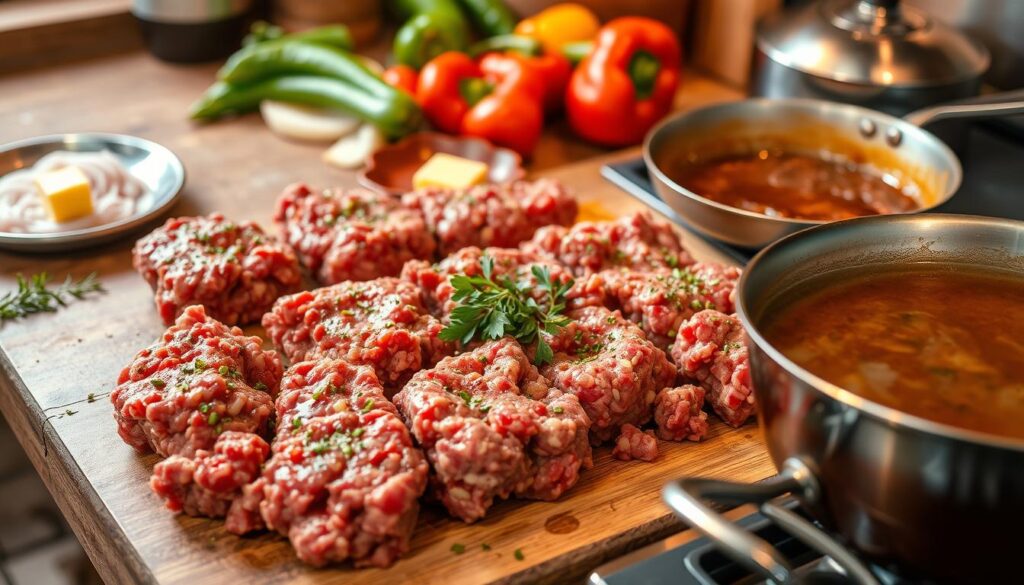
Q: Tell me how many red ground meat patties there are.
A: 12